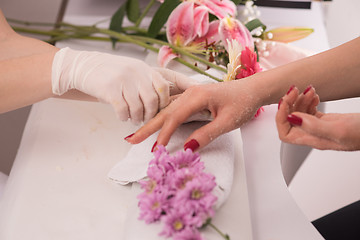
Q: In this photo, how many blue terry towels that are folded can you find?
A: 0